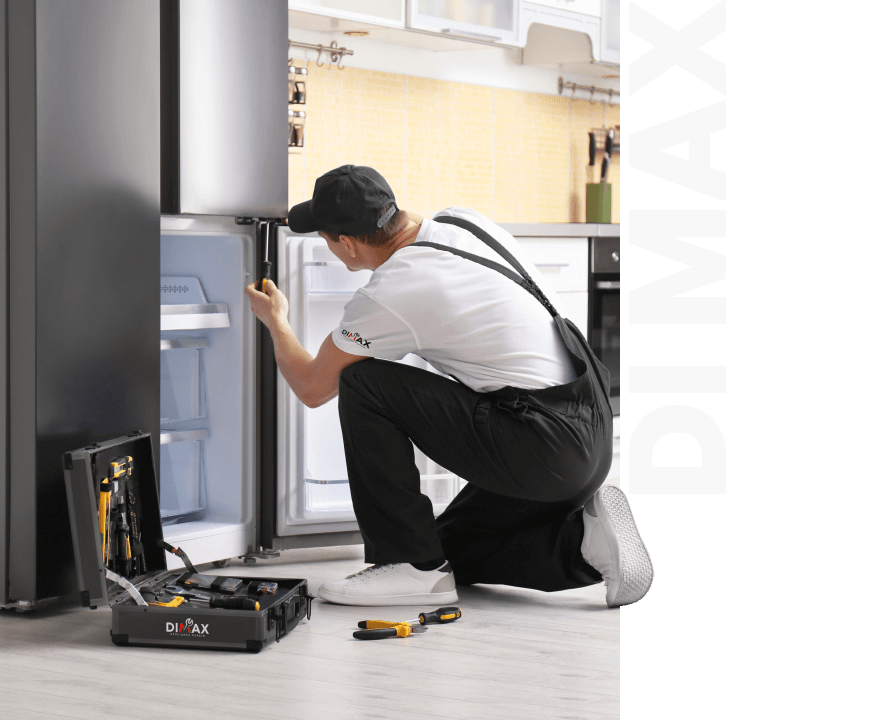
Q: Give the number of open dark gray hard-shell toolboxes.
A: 1